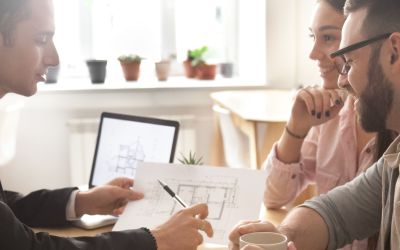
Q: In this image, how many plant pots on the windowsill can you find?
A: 7